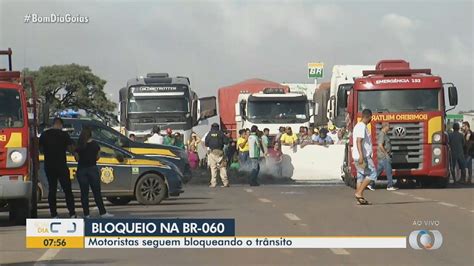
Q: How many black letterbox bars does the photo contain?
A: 0